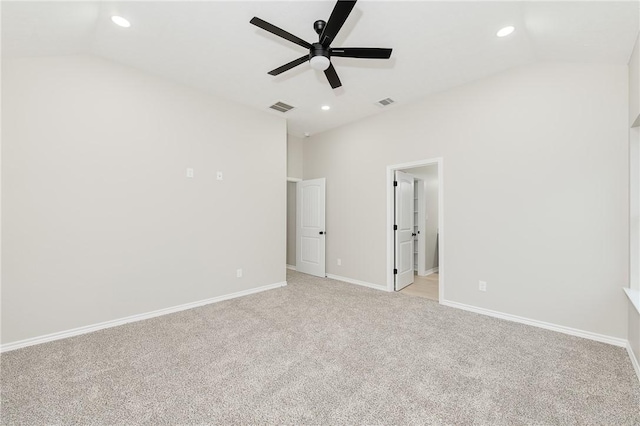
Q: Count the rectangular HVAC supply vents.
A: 2